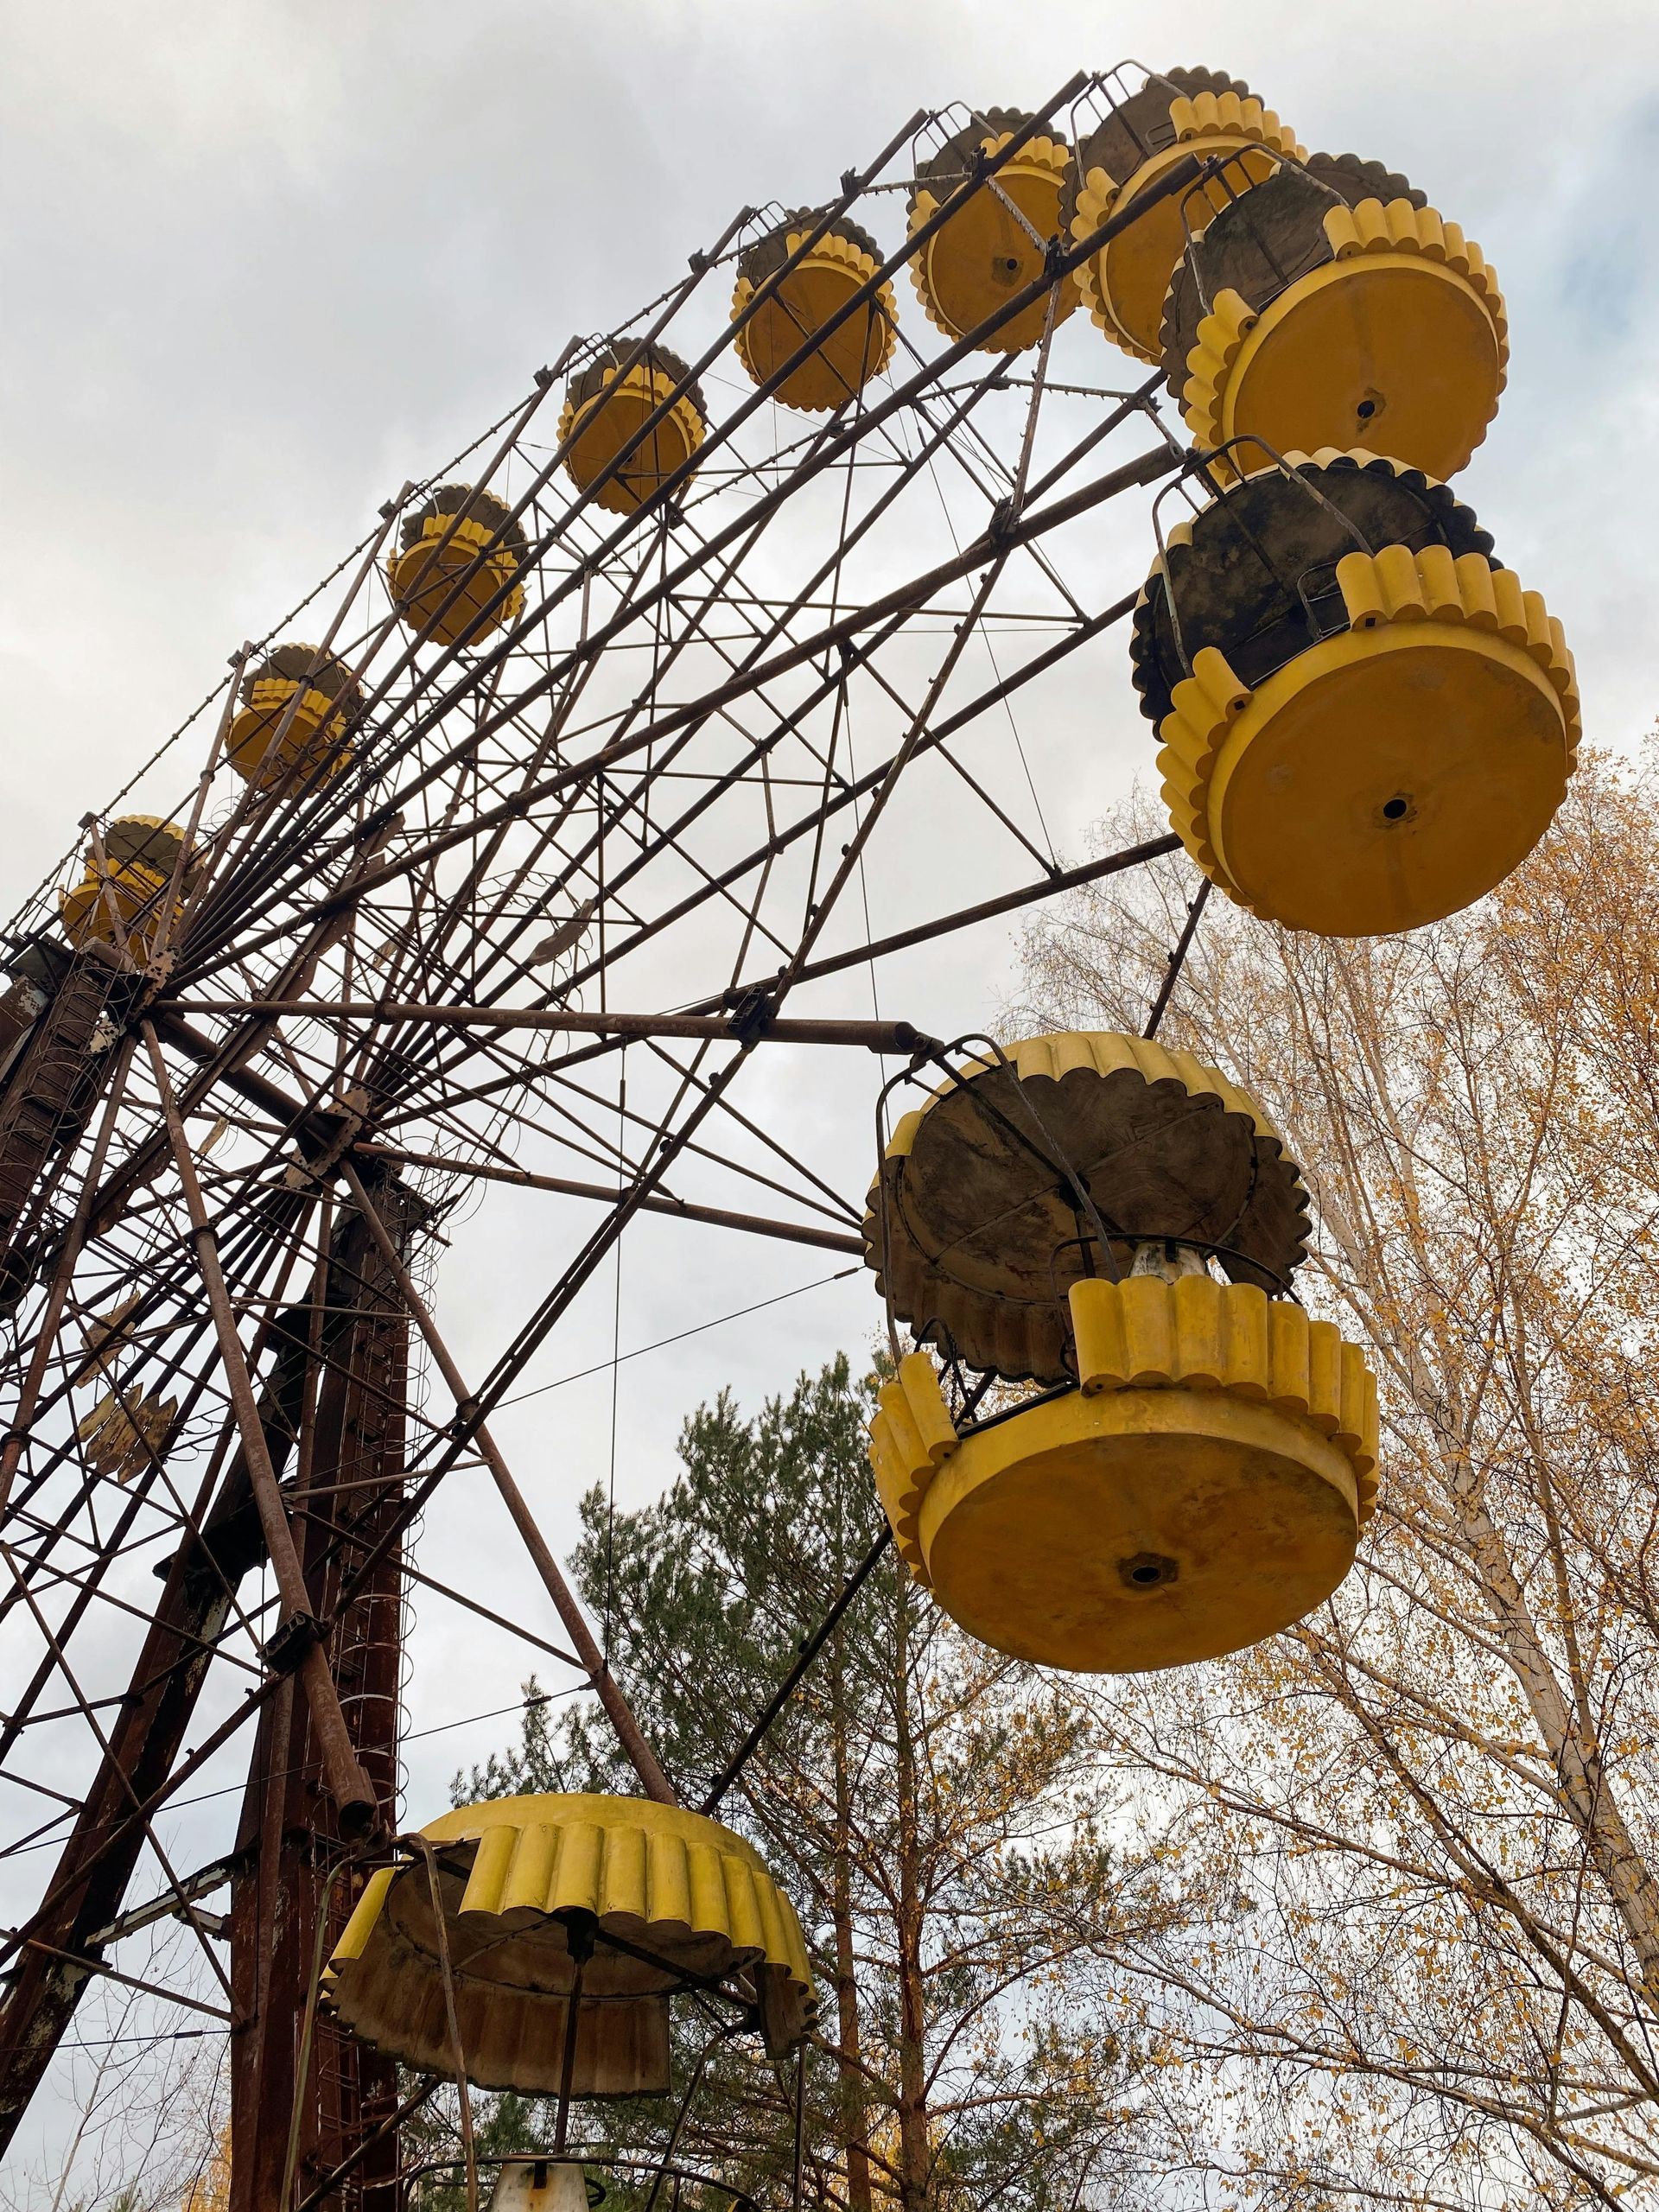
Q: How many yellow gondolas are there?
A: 11